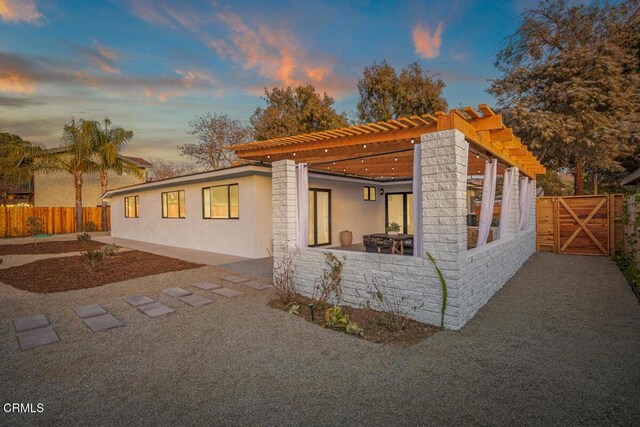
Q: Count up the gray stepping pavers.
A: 12